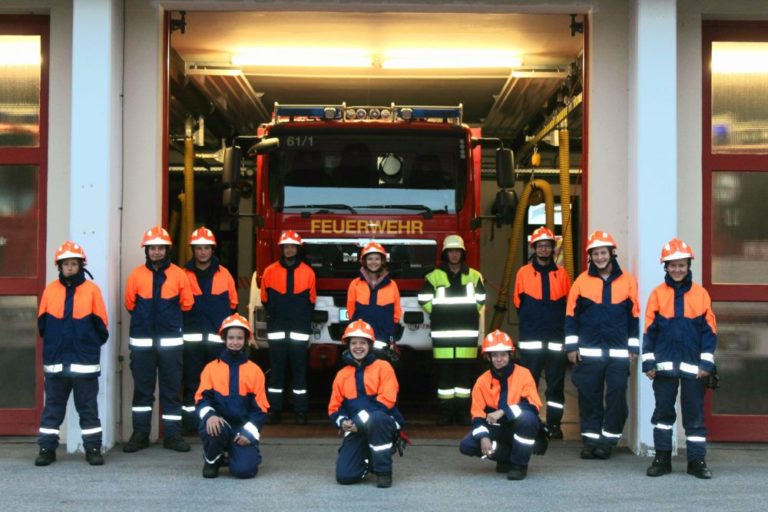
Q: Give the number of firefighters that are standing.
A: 9